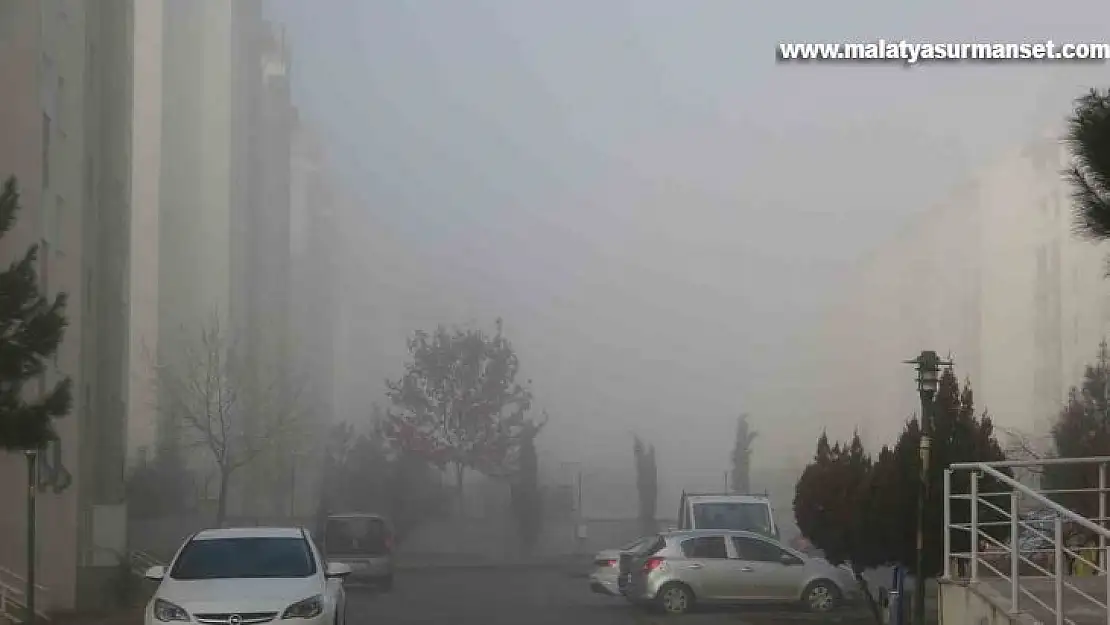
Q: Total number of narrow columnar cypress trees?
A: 3